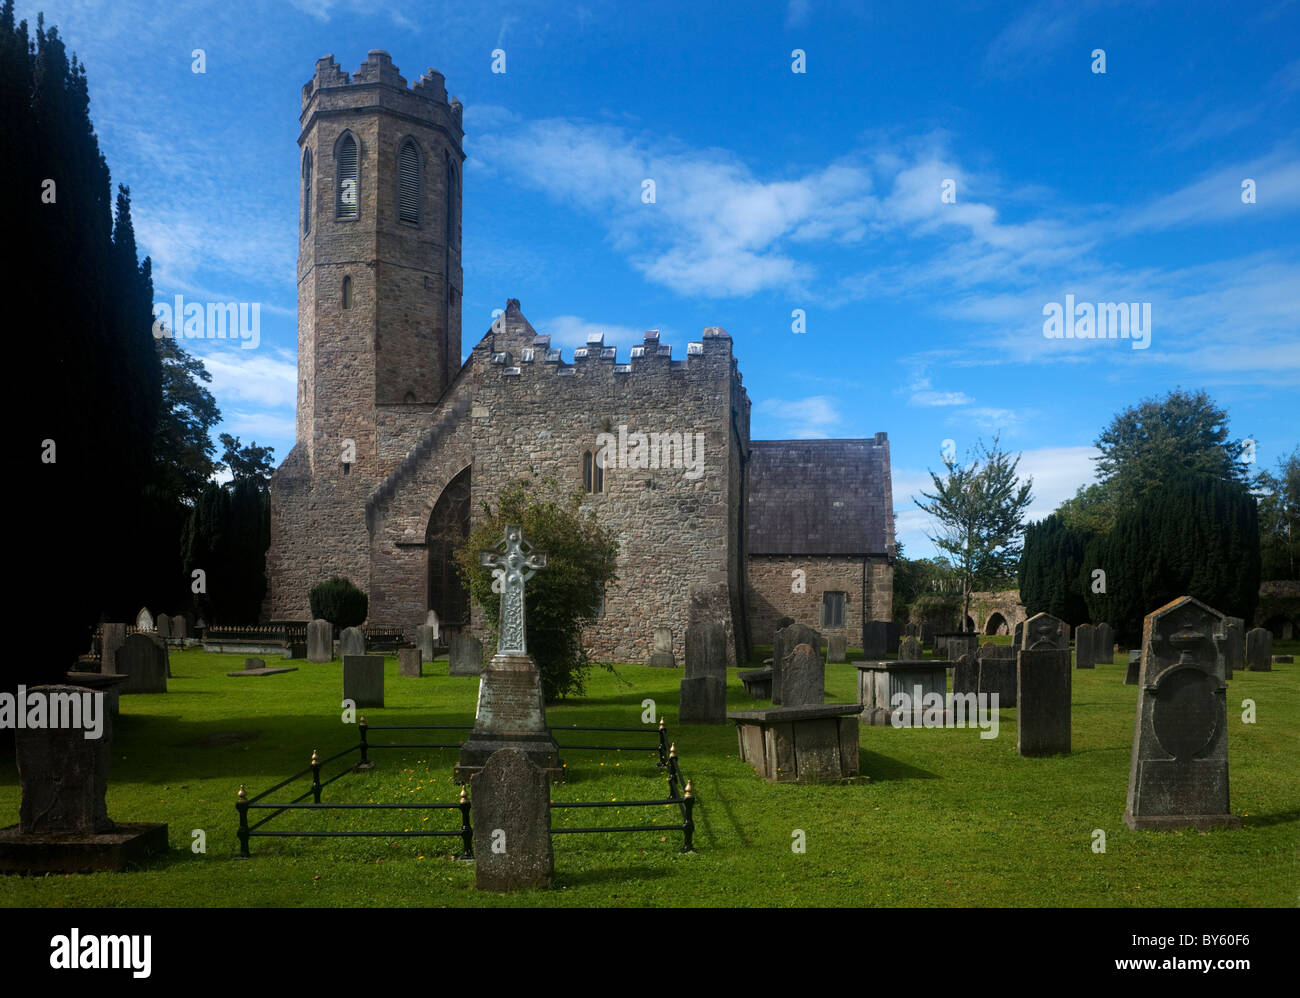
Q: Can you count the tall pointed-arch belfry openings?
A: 4